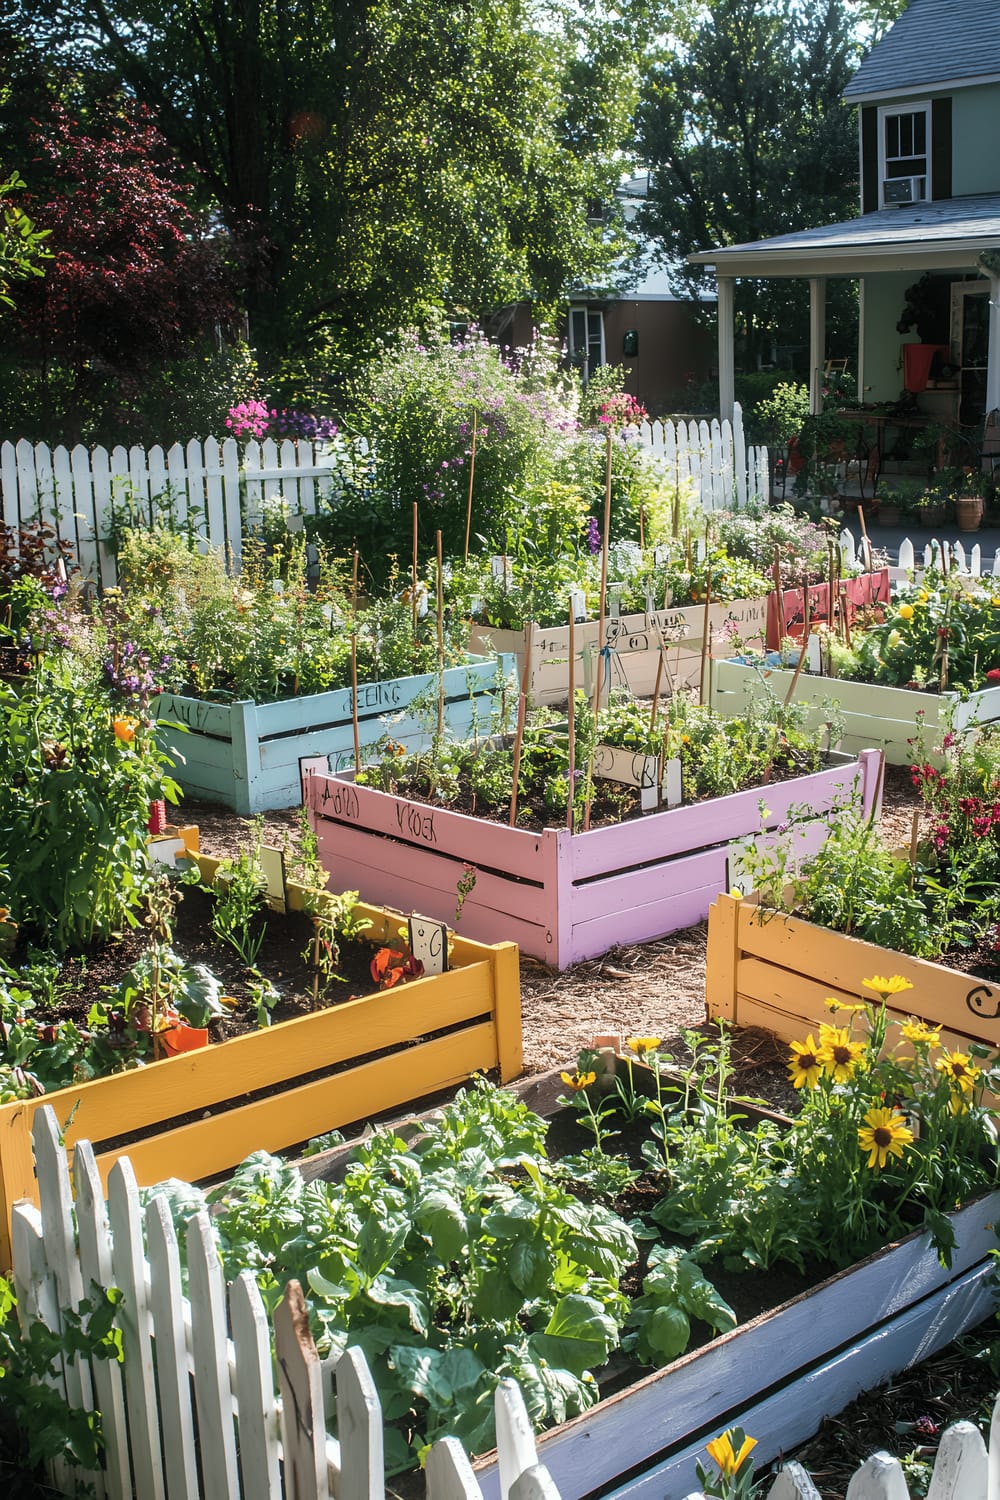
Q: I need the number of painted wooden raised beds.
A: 8